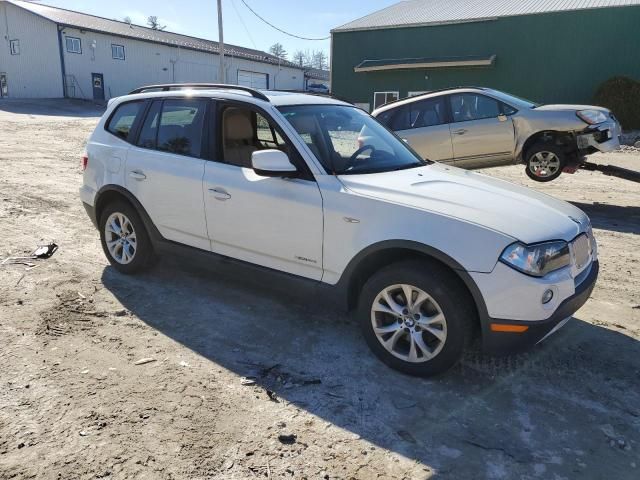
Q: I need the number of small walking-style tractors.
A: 0